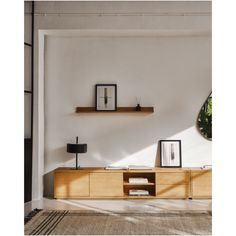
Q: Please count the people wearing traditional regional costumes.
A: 0